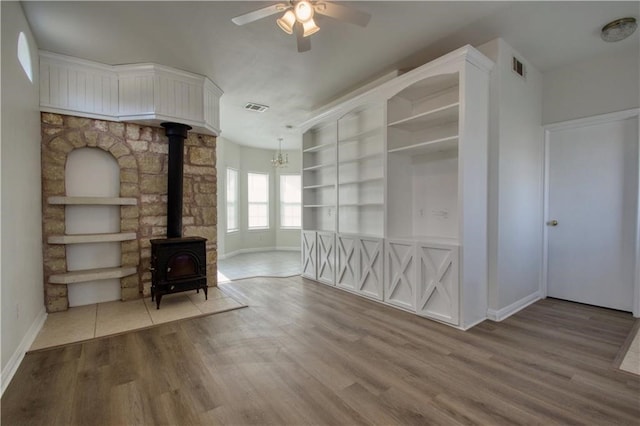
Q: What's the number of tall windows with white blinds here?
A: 3